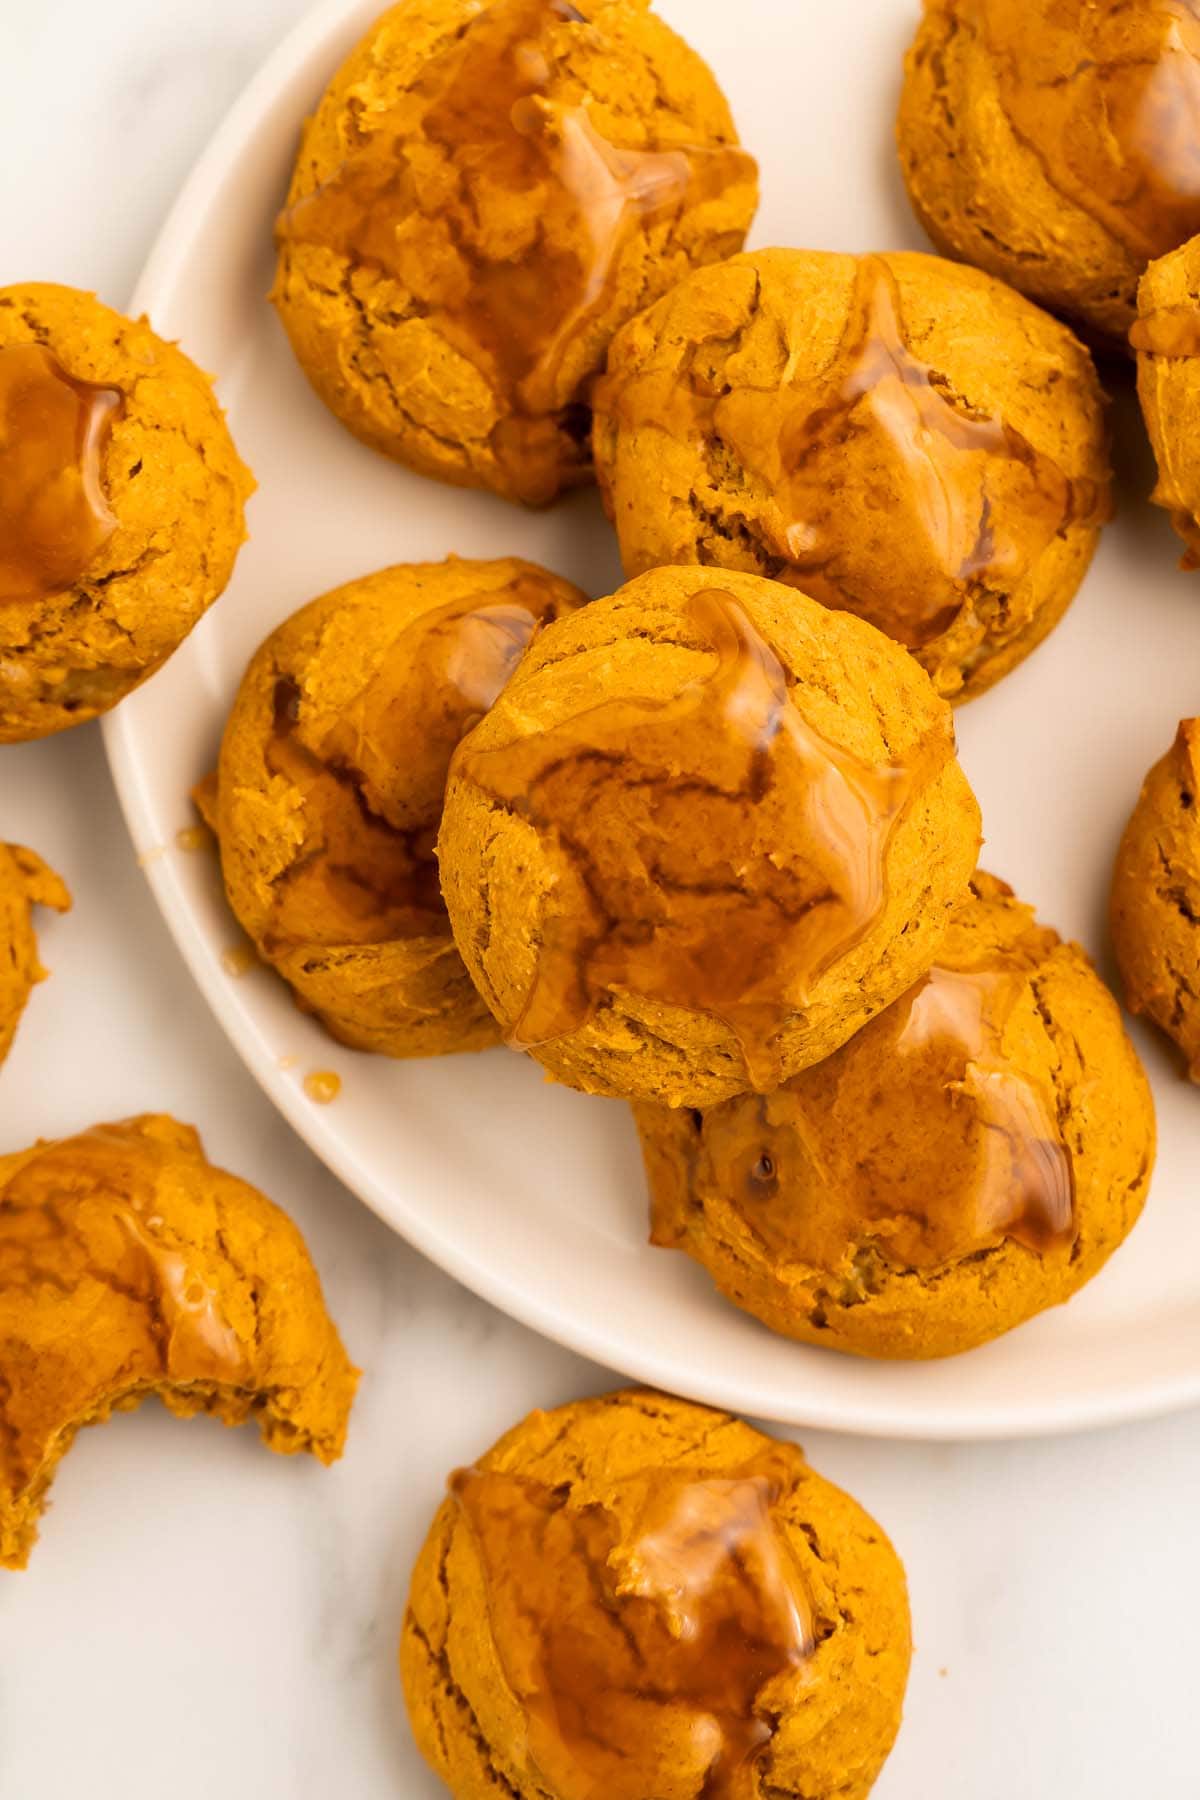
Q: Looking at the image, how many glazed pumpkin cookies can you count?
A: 12